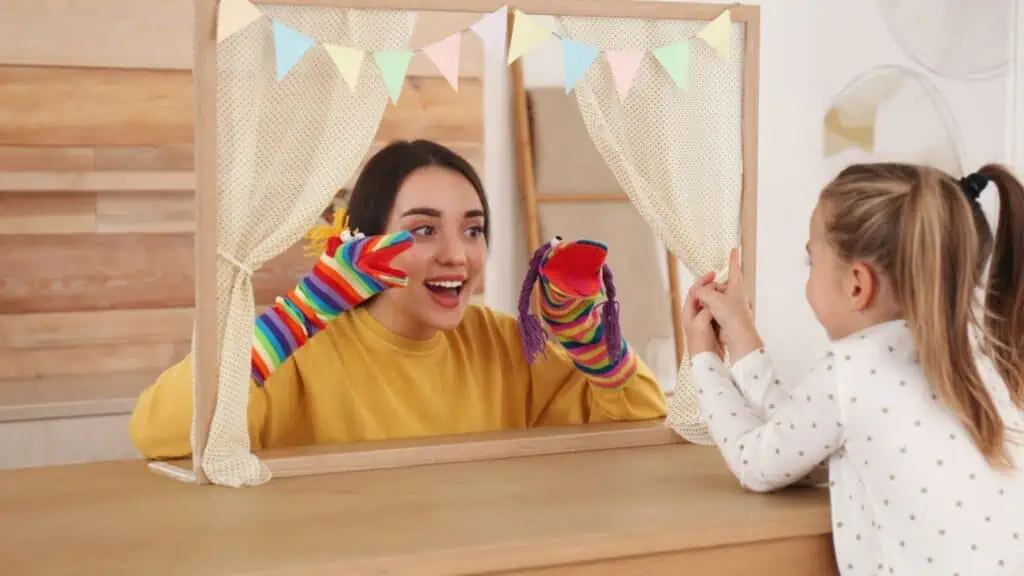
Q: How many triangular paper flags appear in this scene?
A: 11